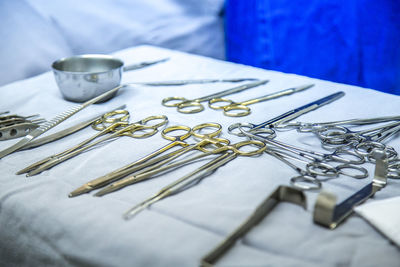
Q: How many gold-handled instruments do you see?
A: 6